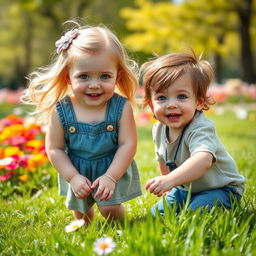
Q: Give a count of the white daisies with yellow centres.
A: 2